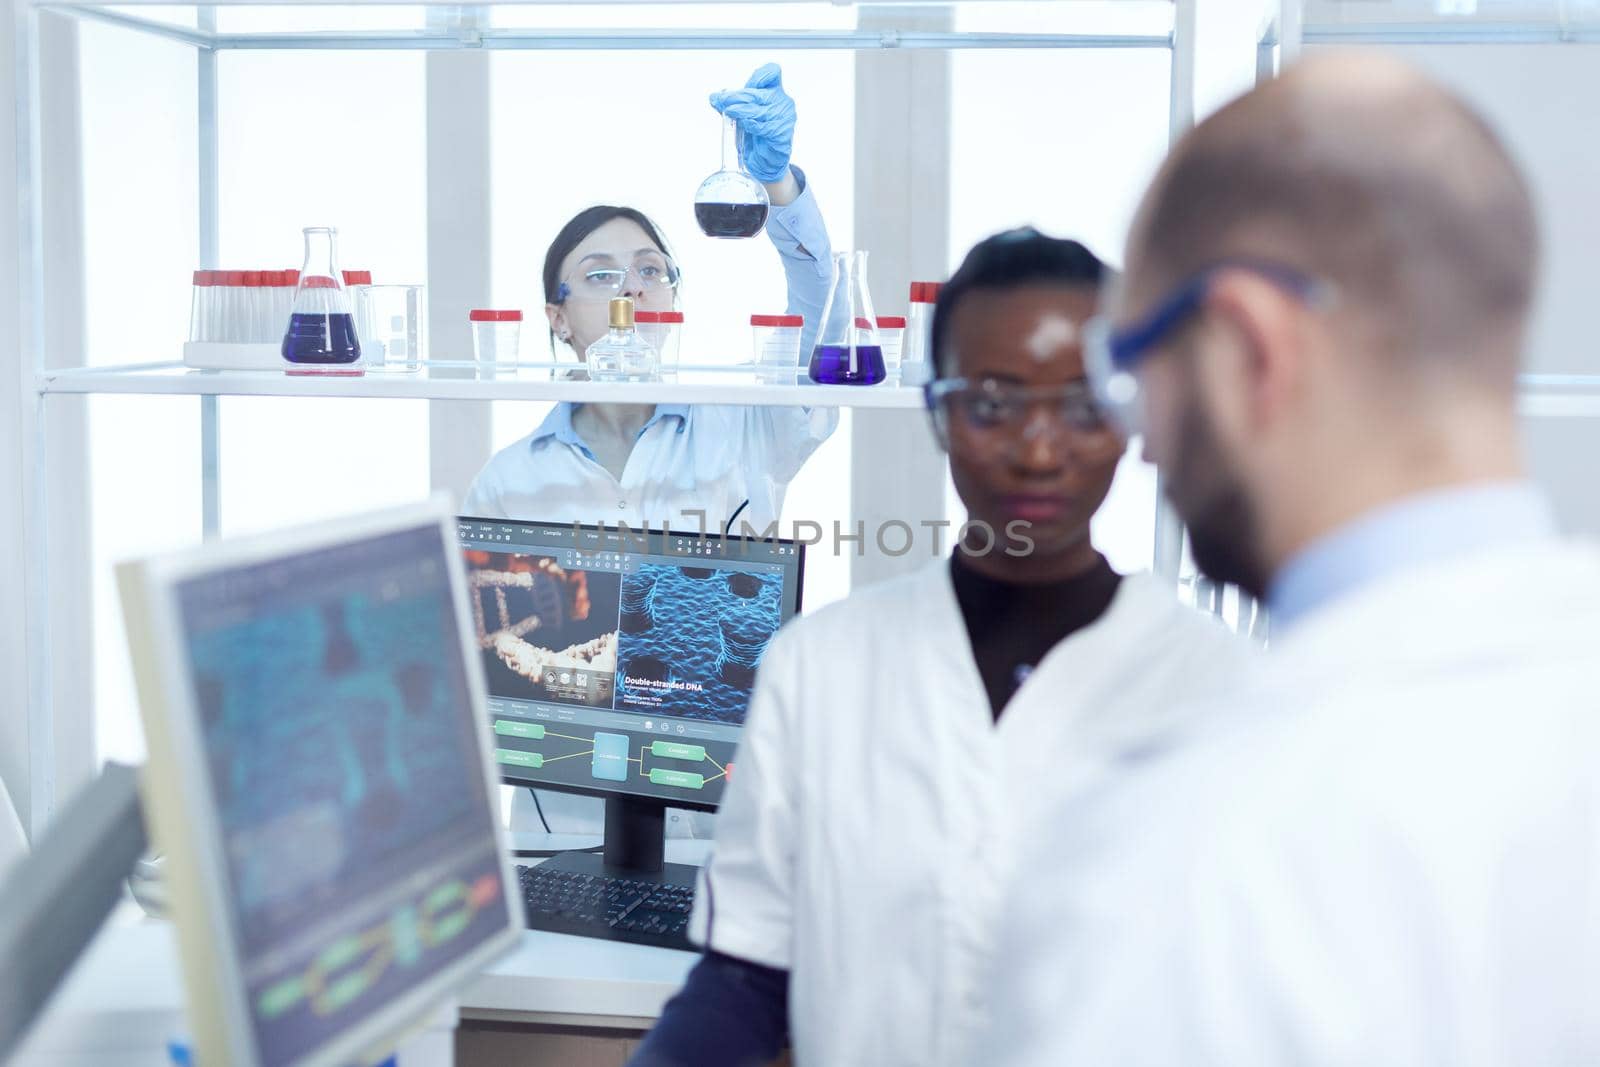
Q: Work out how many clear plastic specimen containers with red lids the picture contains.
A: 4